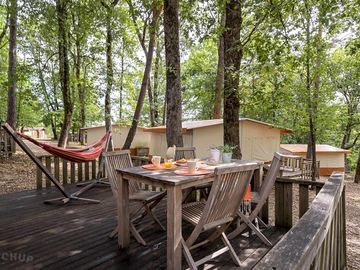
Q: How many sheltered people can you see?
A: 0